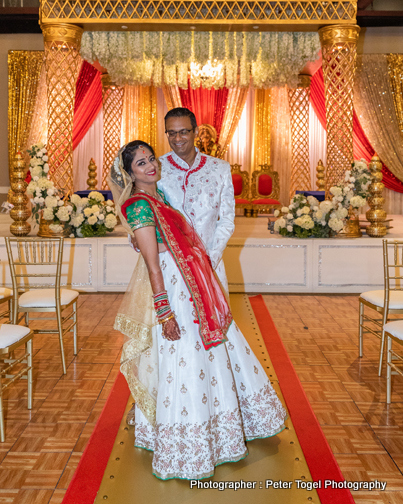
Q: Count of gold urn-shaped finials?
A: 4